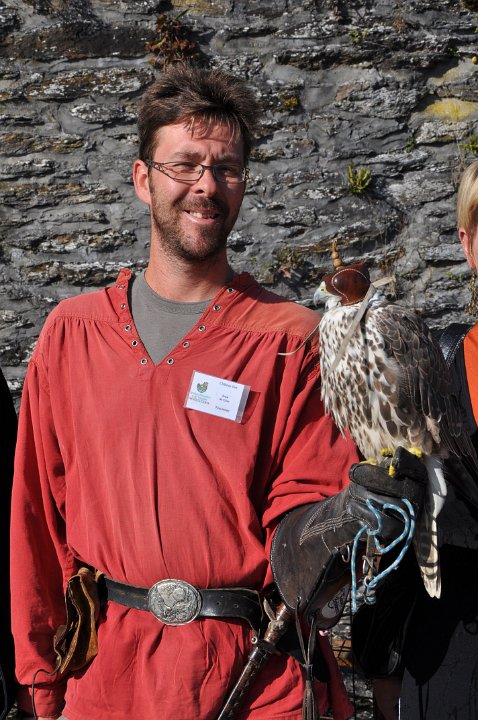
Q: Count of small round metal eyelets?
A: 10